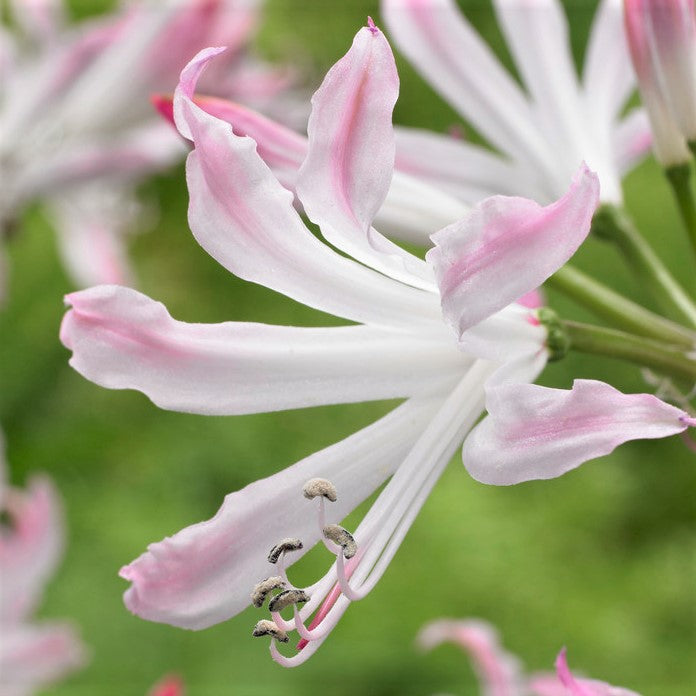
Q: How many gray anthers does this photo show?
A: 6